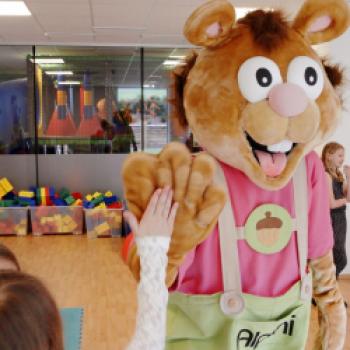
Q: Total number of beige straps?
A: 2